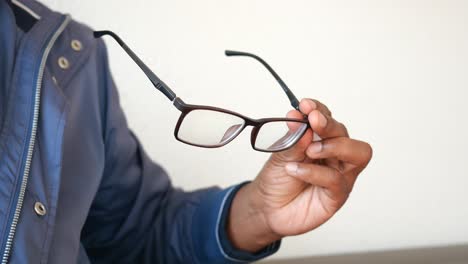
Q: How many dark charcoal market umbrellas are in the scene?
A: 0